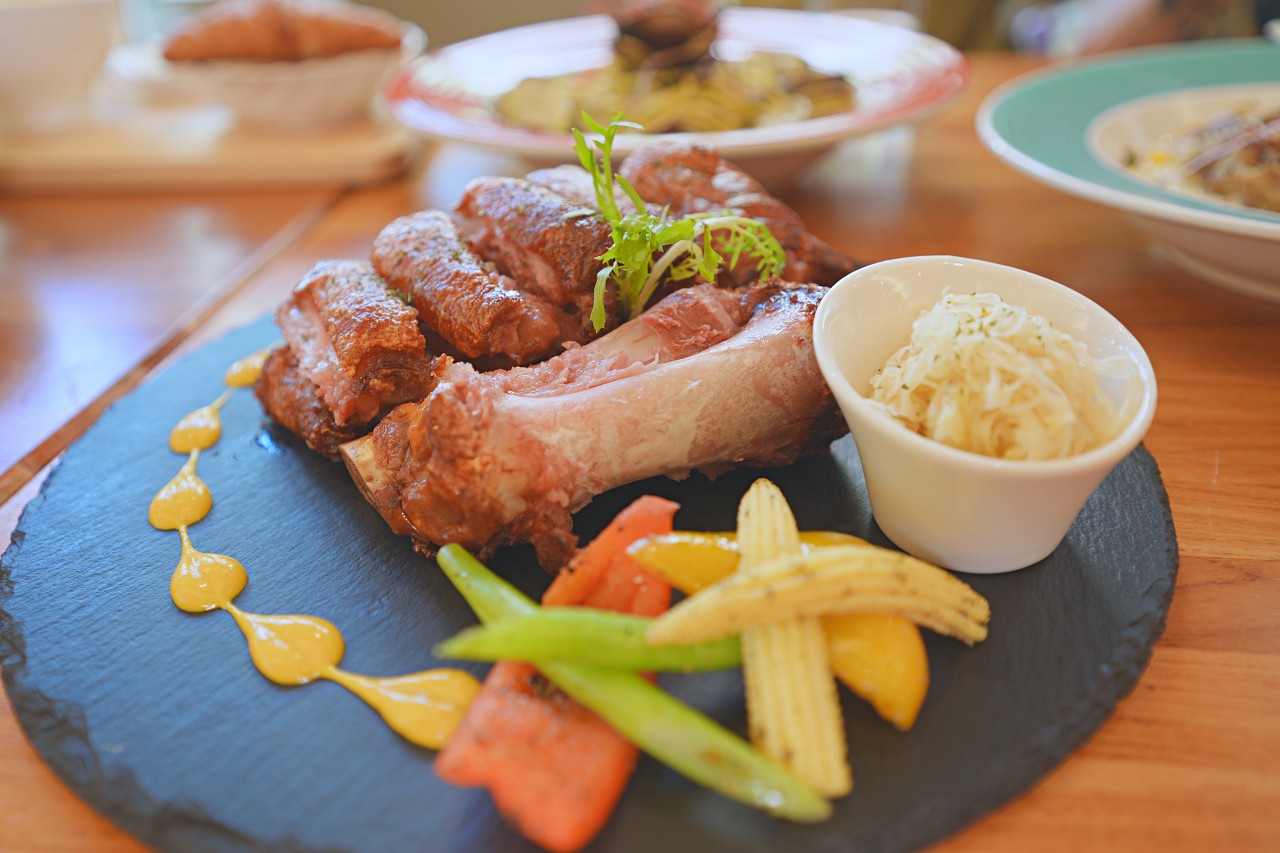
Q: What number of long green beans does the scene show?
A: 2